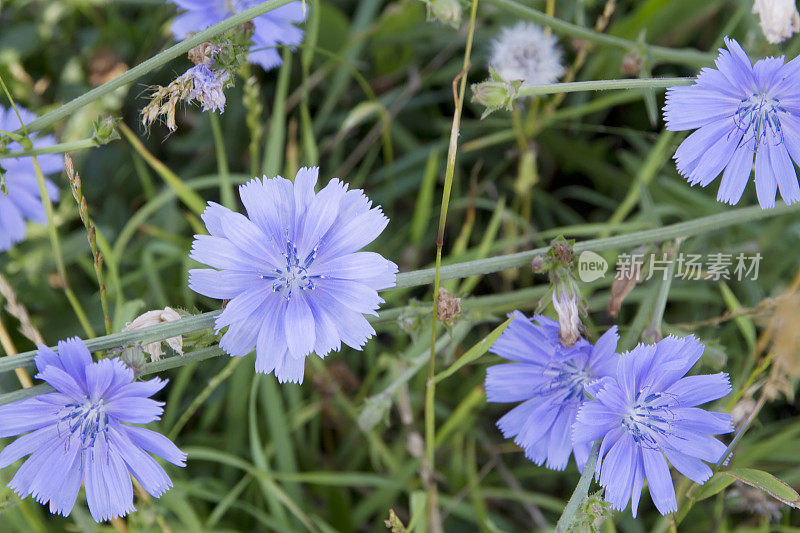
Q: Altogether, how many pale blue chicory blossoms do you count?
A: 7